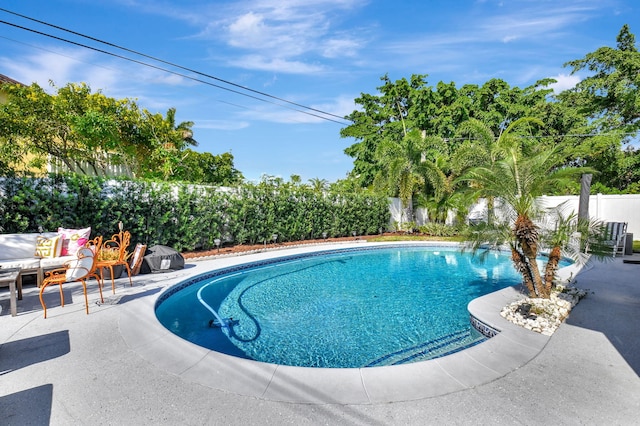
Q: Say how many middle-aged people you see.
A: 0